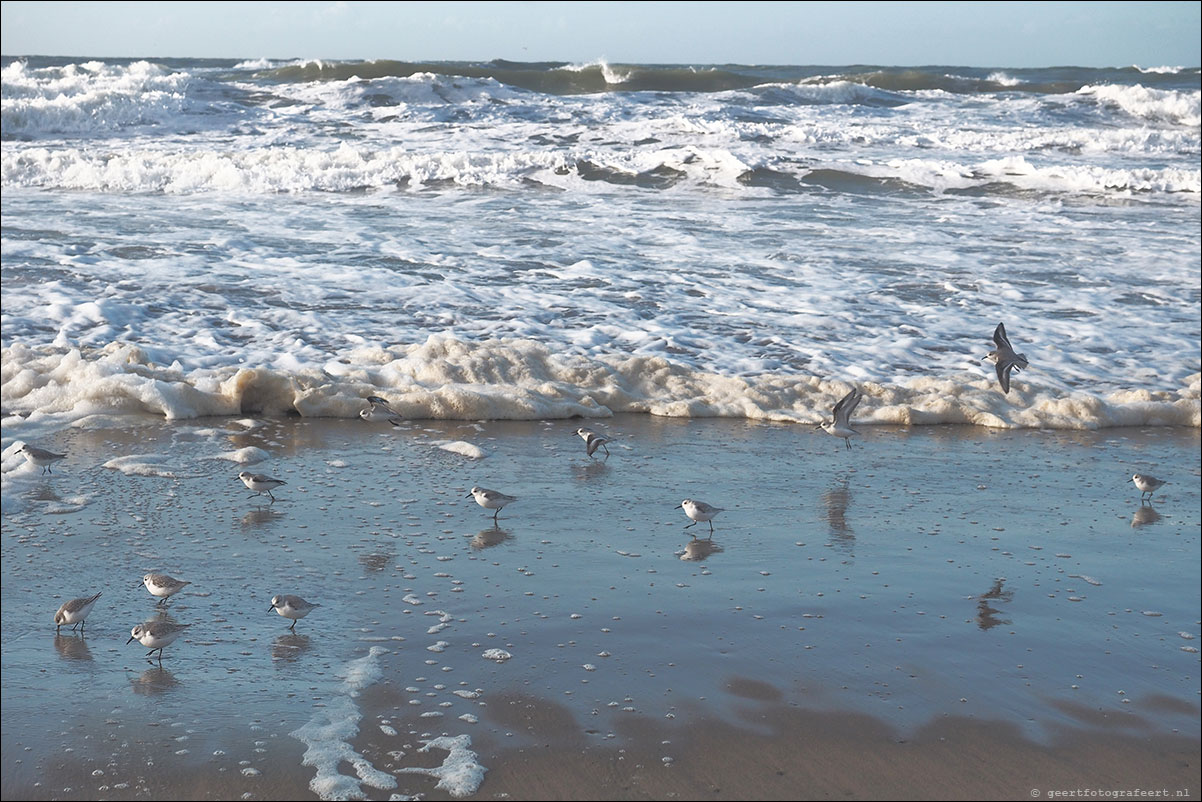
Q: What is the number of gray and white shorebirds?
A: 13